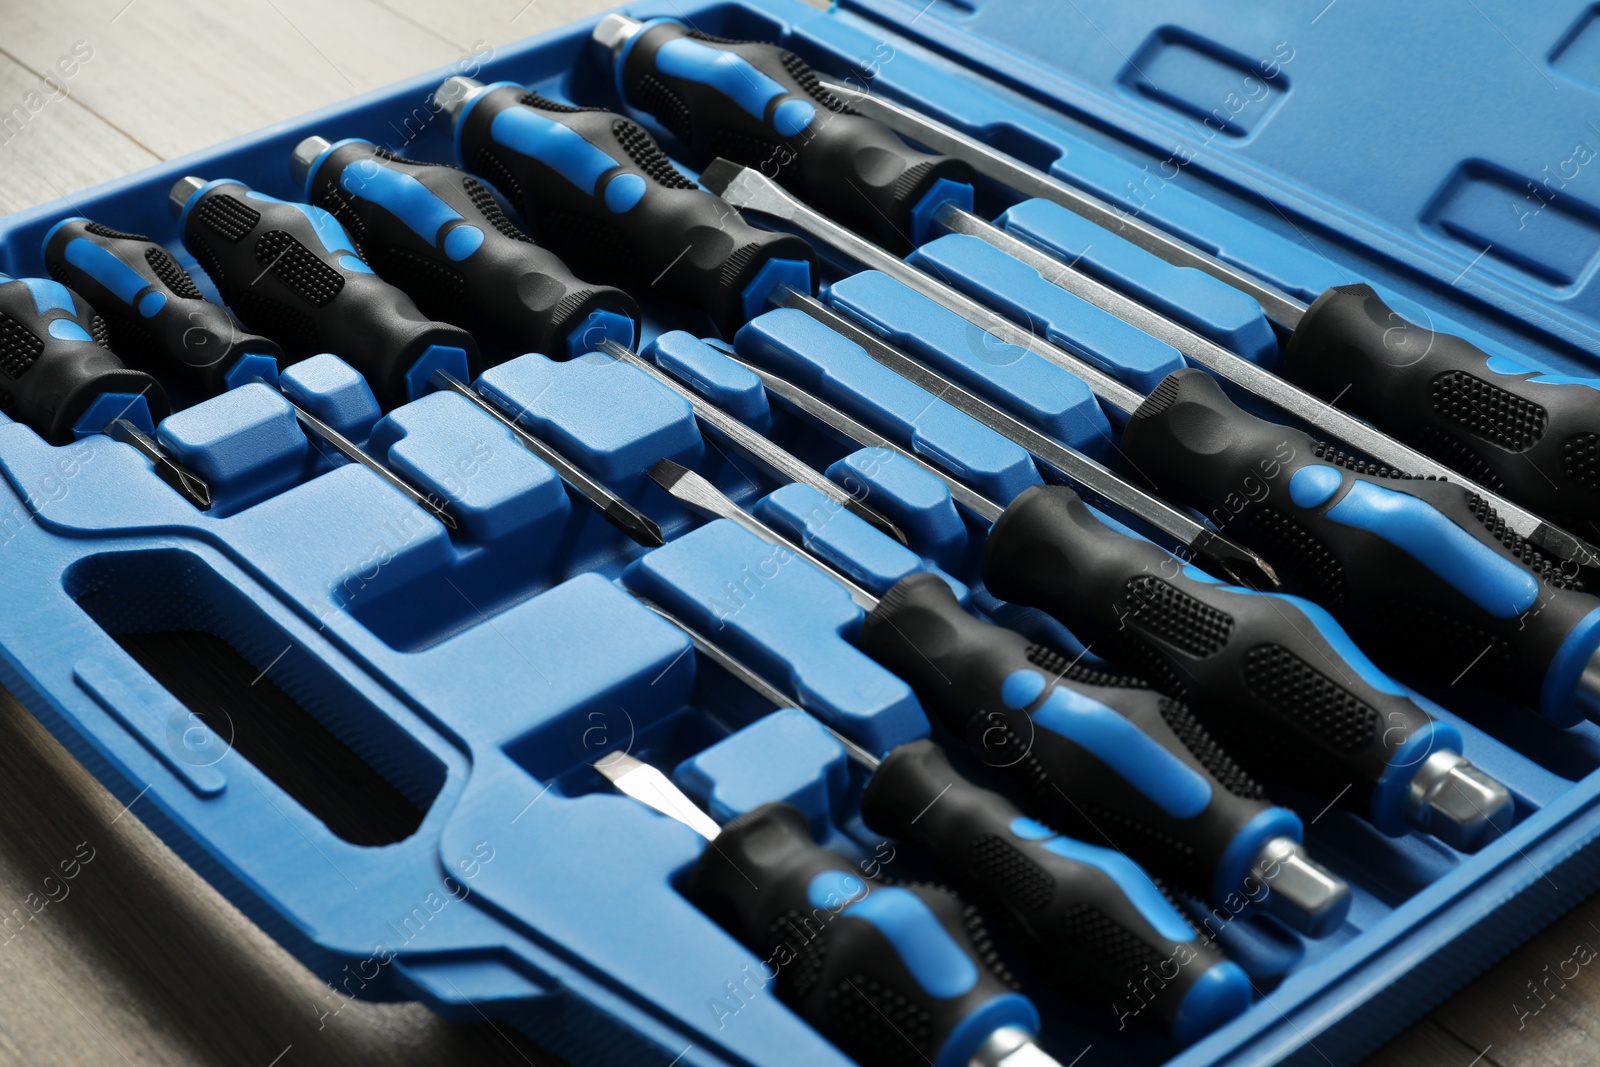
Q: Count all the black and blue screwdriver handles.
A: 12